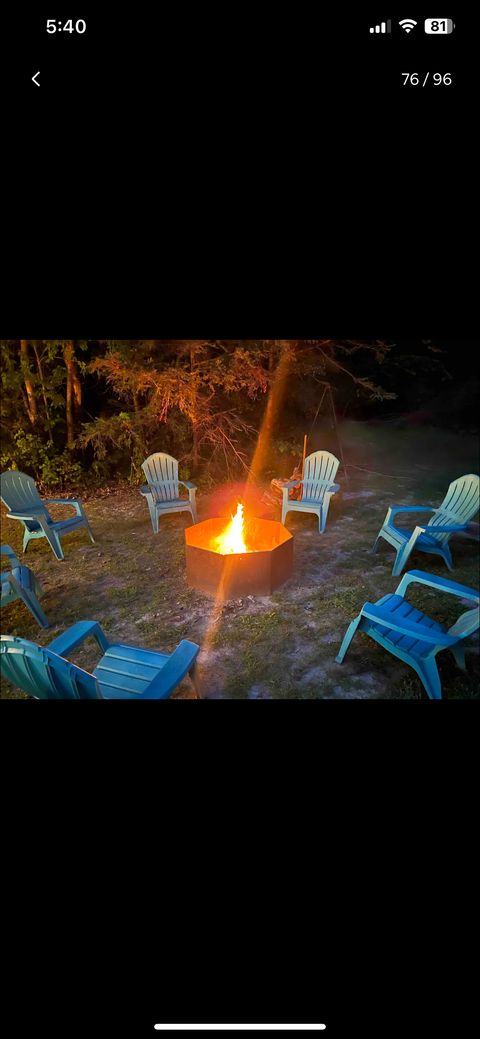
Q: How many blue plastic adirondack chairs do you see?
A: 7